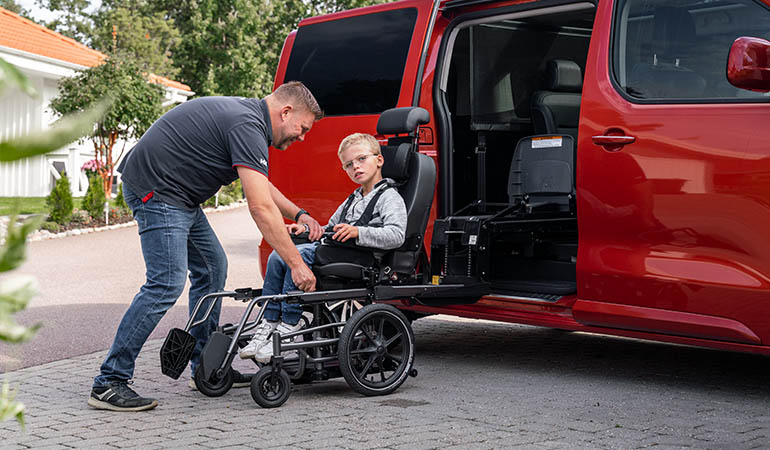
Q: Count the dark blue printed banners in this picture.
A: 0